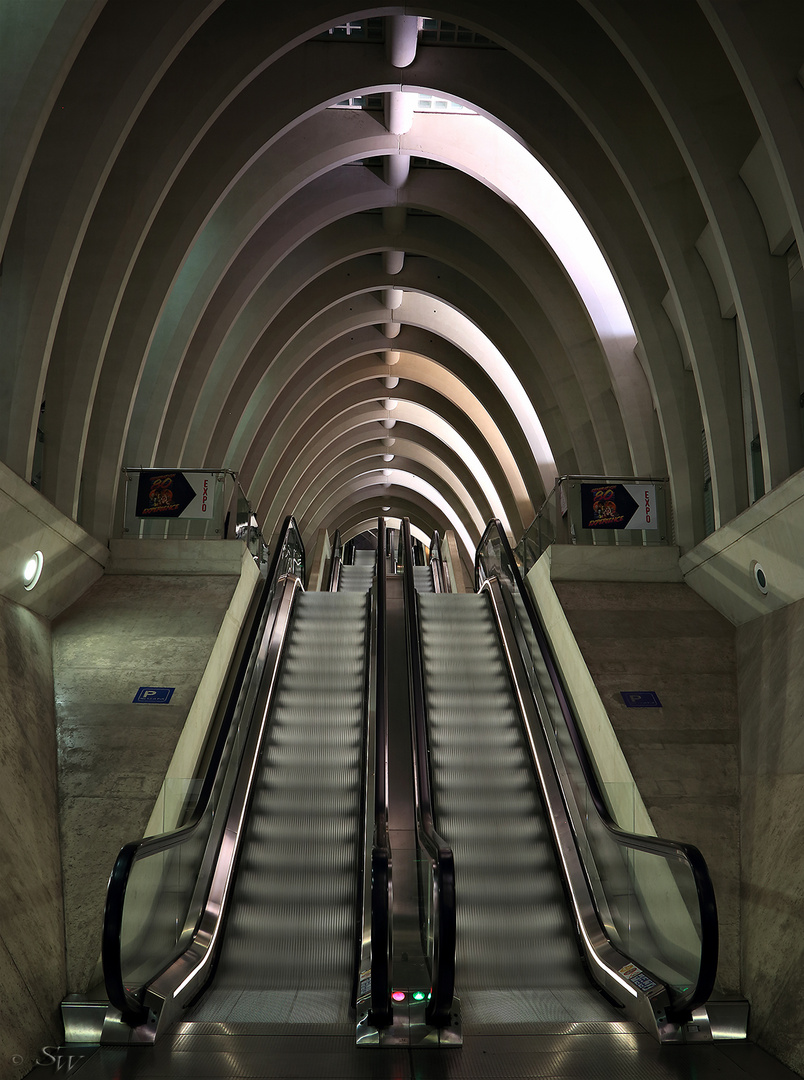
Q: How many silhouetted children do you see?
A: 0